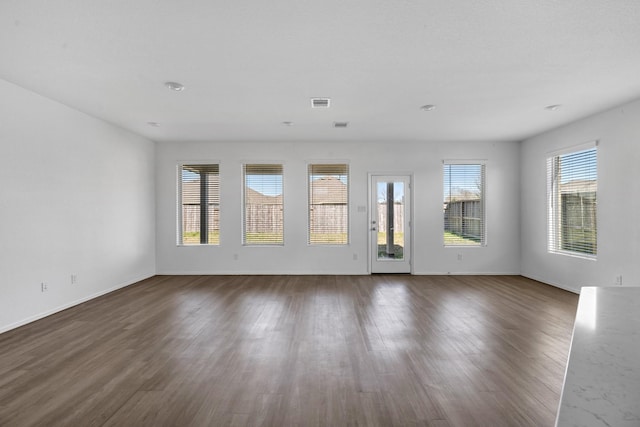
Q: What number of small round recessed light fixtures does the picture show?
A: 5